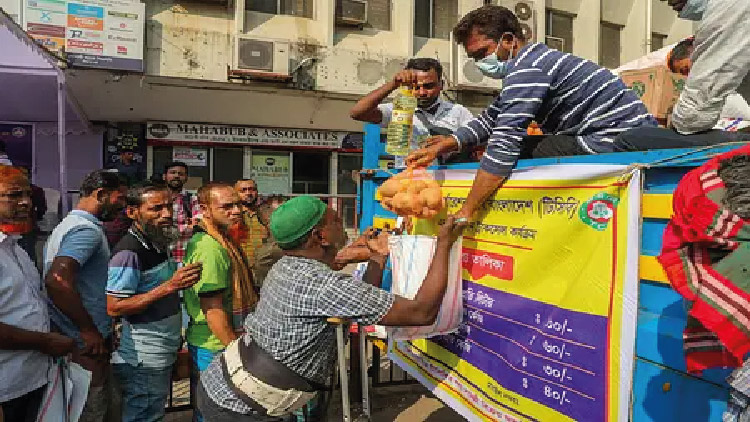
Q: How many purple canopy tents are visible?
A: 1